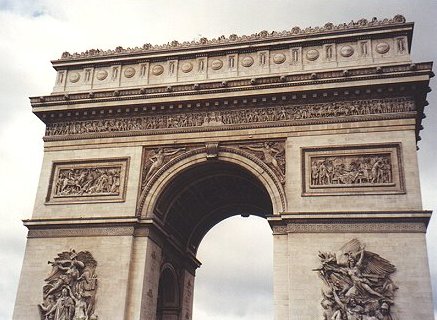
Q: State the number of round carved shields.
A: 11